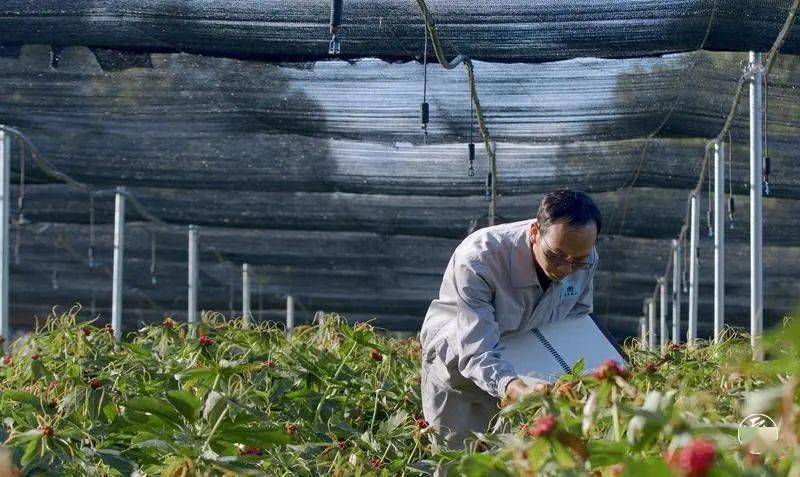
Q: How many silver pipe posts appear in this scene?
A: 12